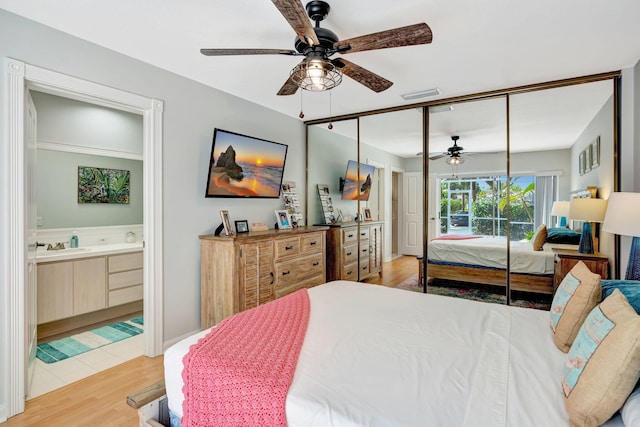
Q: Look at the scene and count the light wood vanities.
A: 1